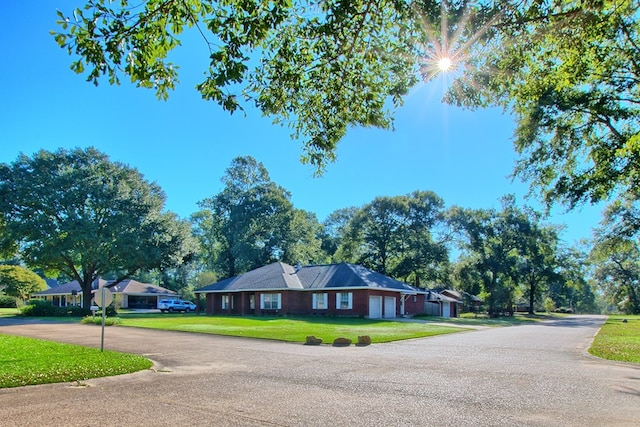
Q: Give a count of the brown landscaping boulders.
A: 3